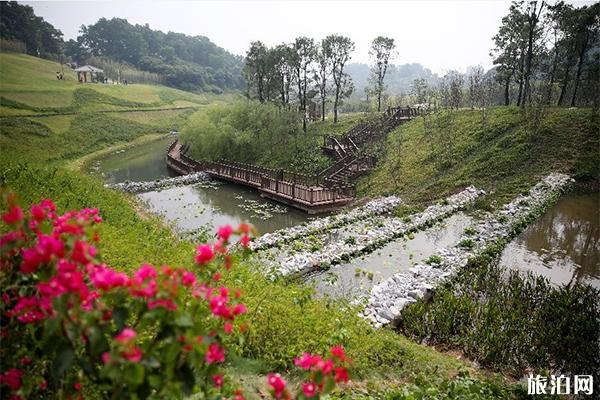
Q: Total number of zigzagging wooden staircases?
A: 1